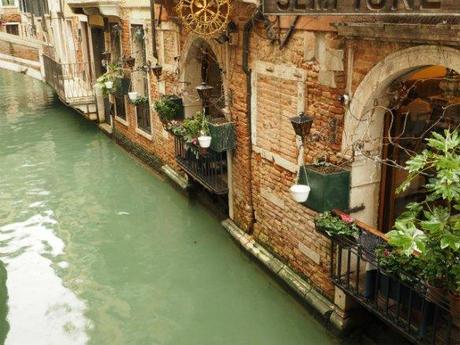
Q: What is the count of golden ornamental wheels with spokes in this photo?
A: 1